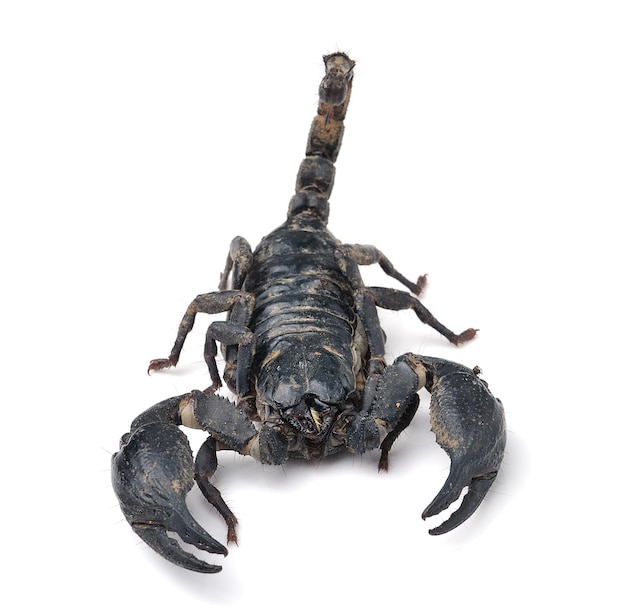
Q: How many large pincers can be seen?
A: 2